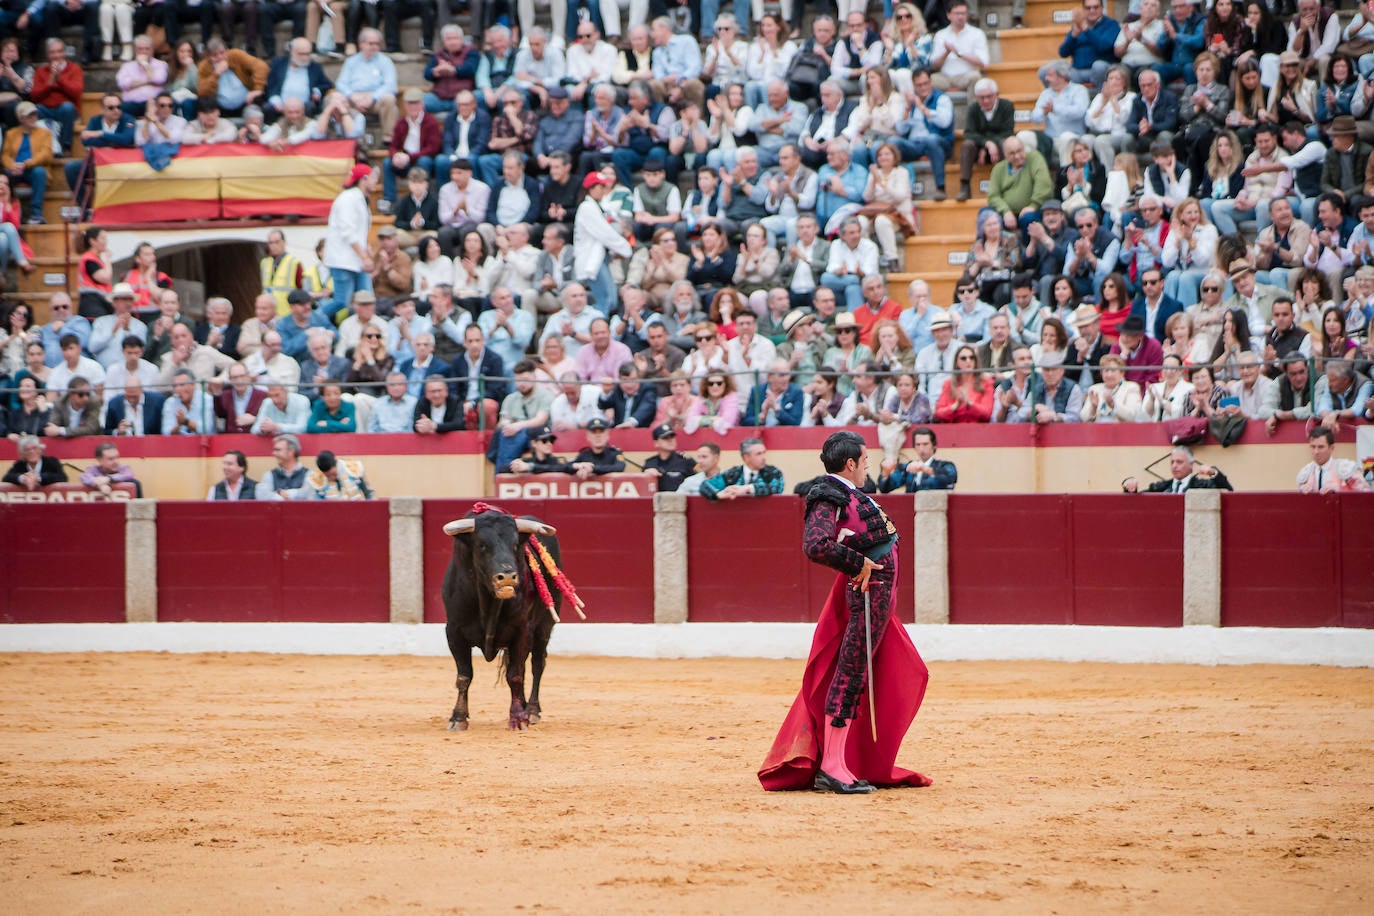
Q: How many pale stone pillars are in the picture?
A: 5